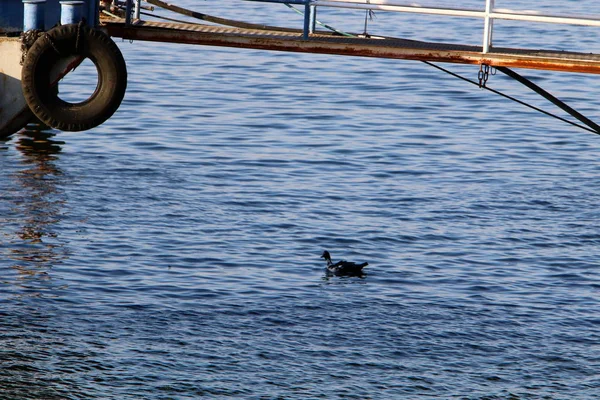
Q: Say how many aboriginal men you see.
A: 0